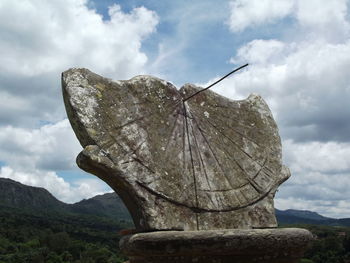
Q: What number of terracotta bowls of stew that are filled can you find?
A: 0